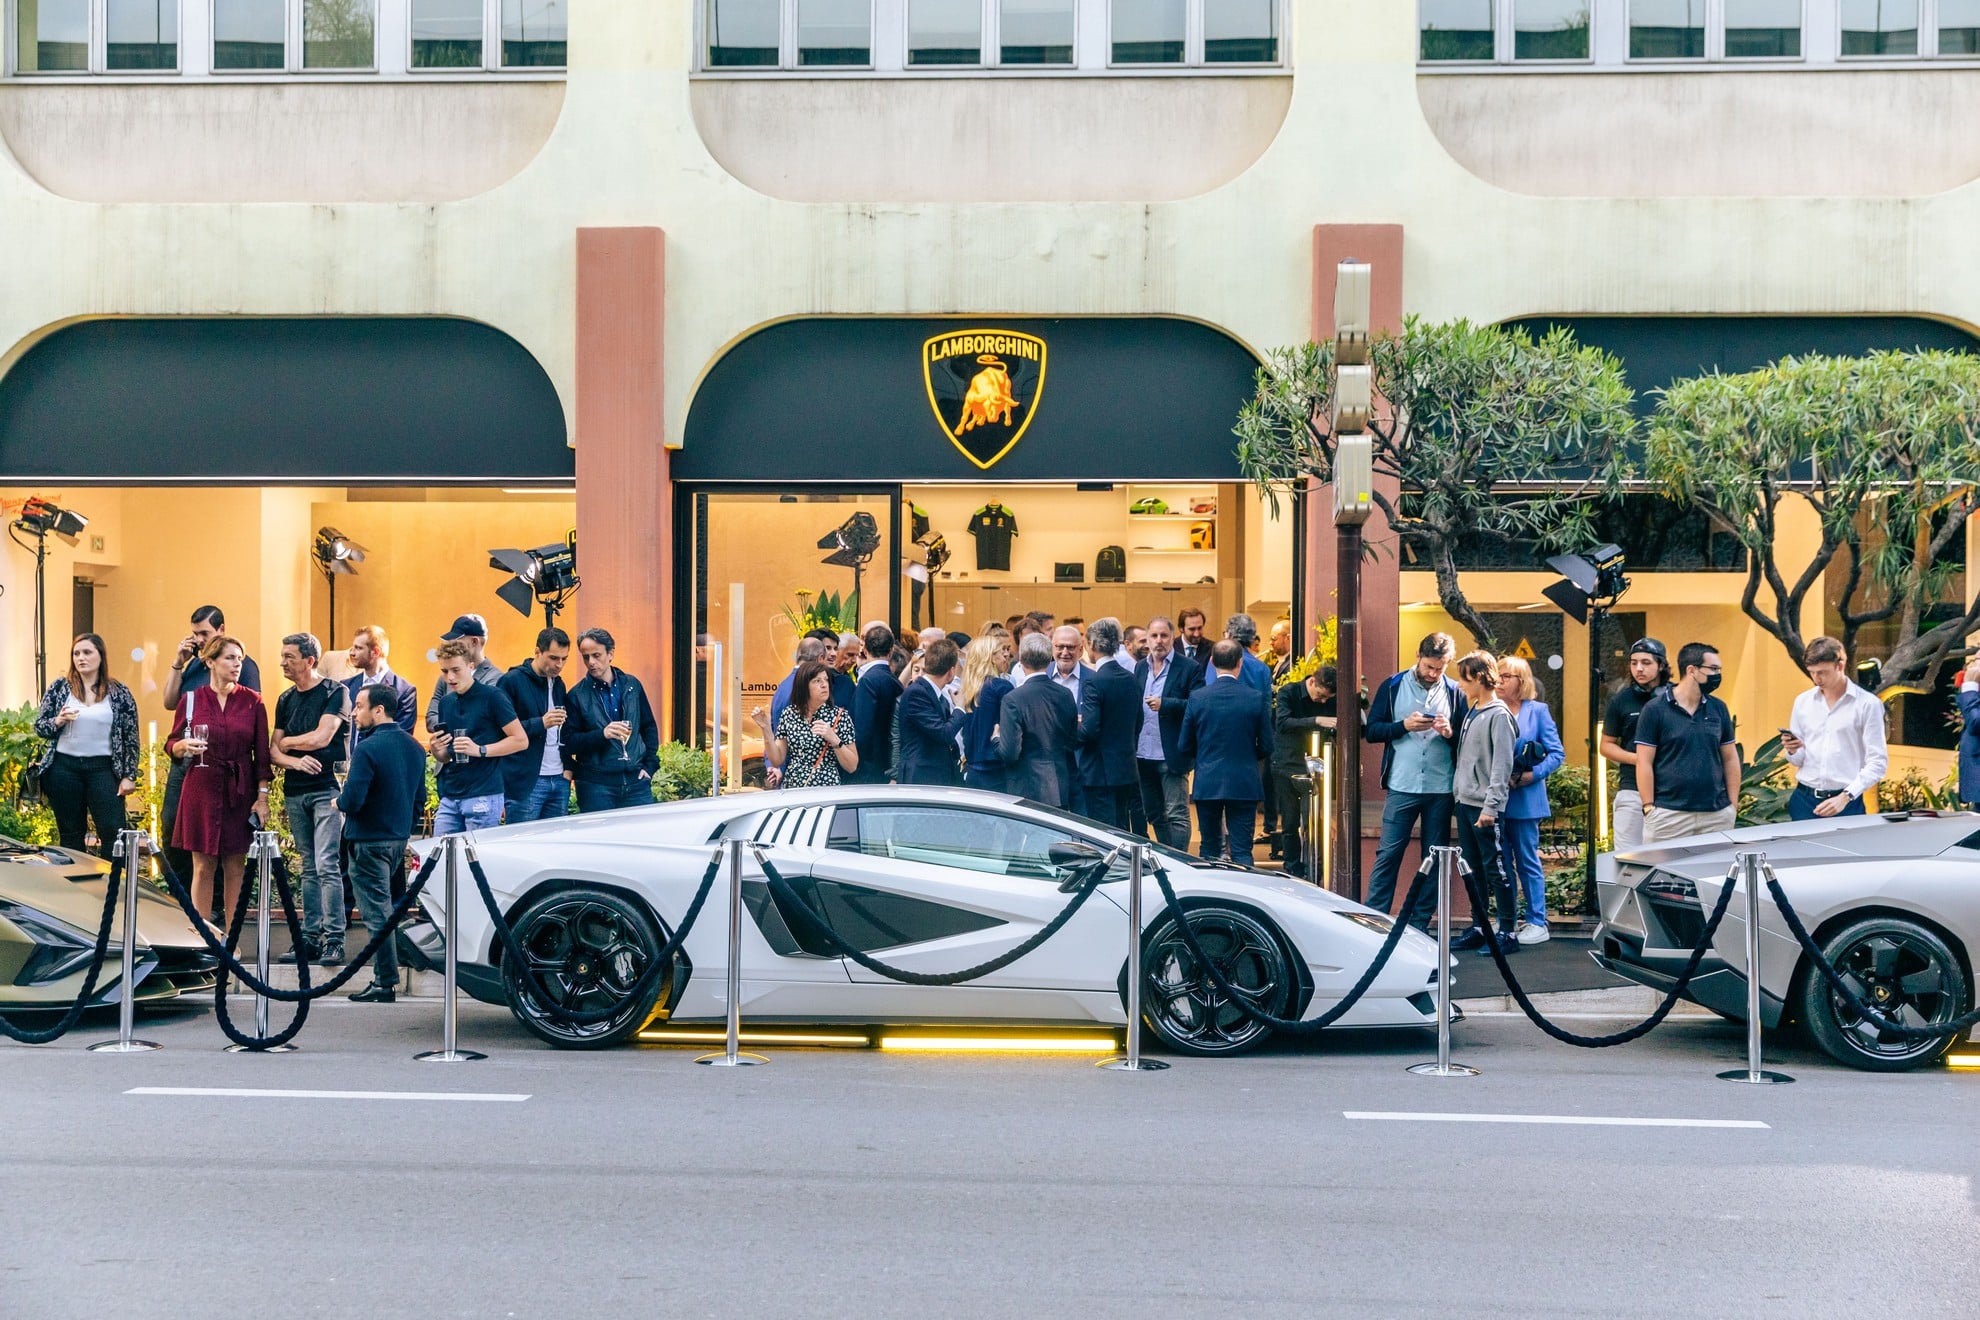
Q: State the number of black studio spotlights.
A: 6